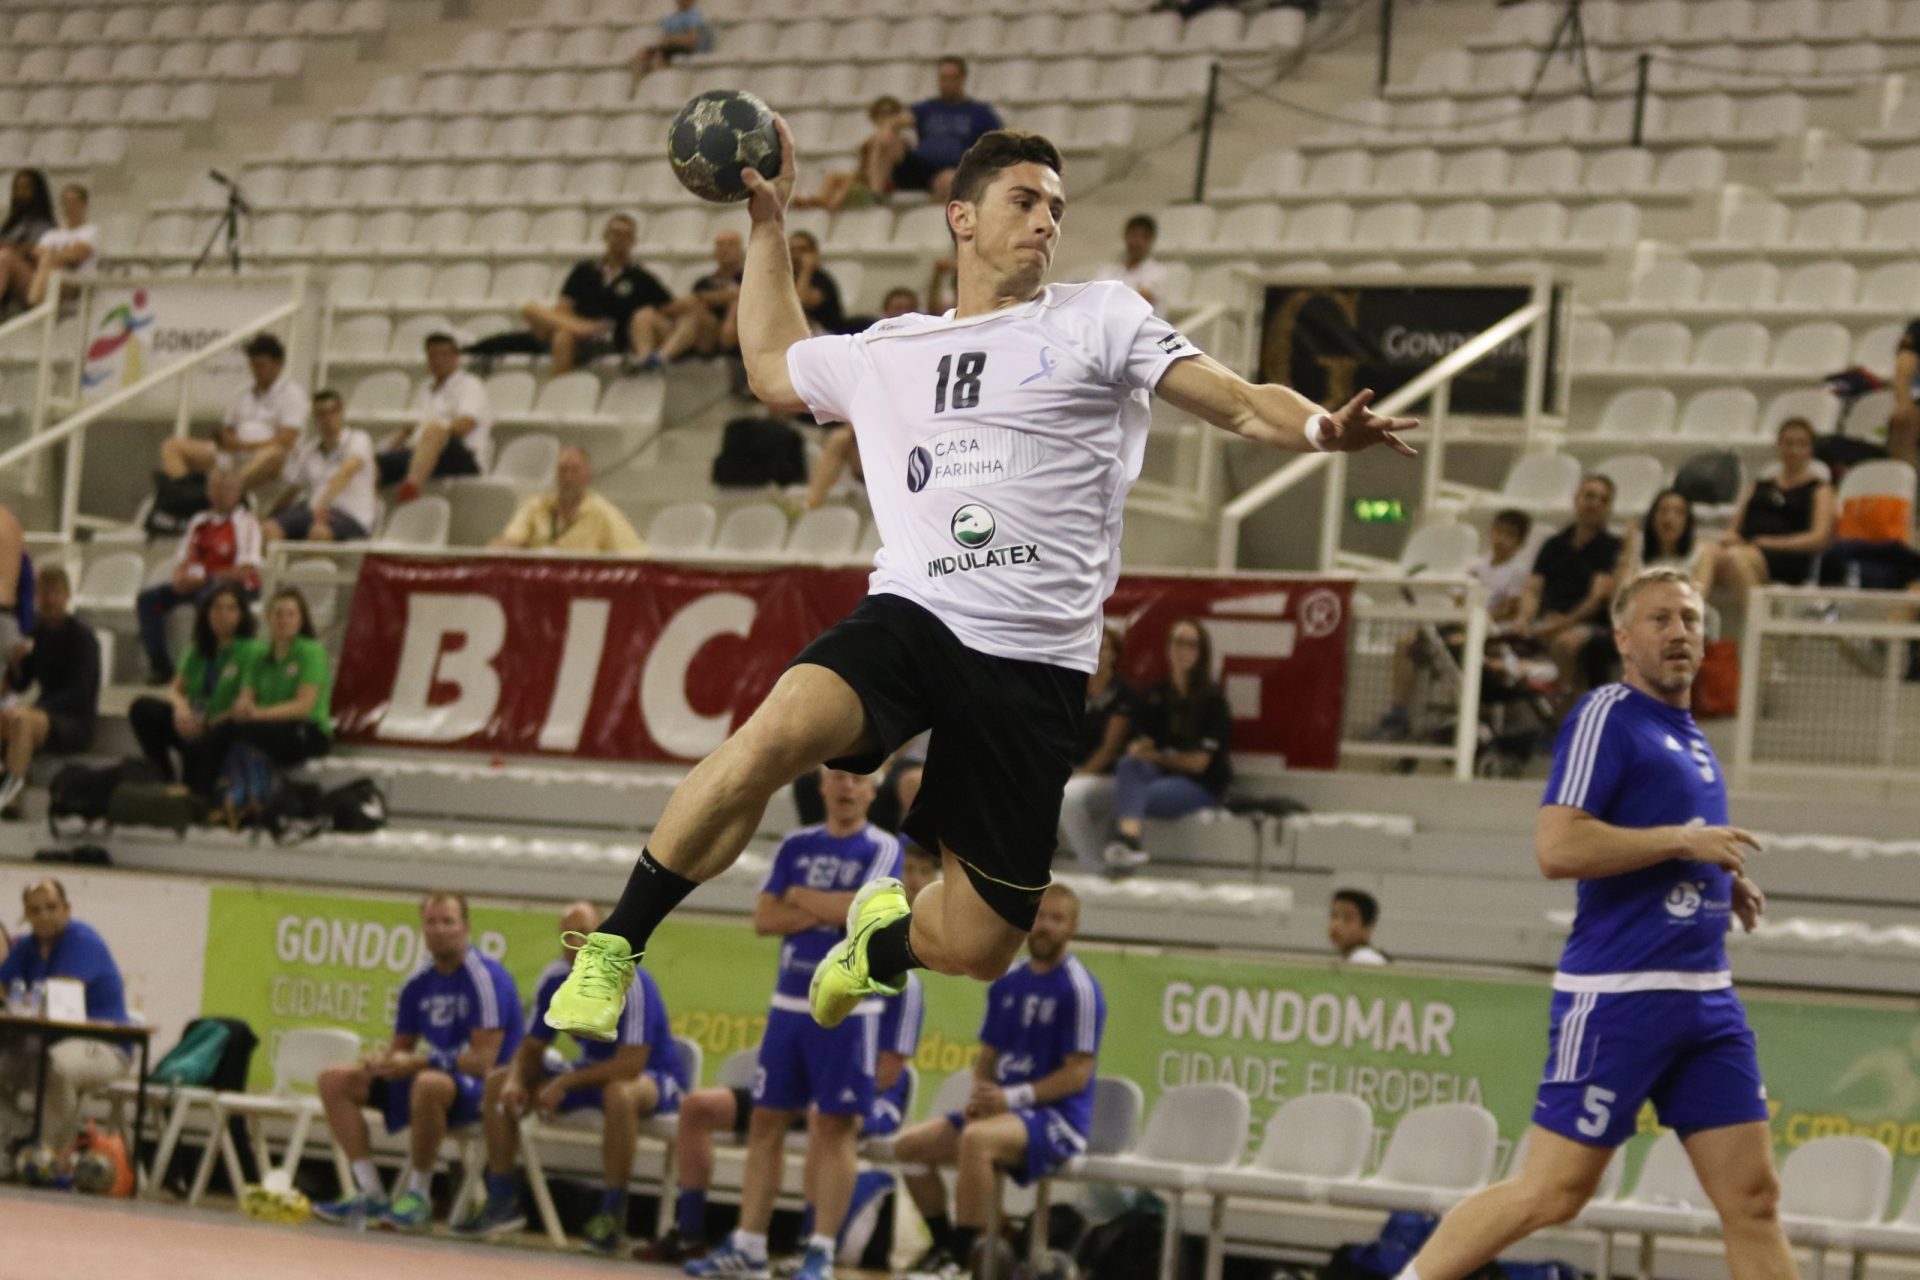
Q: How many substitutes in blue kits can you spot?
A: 5